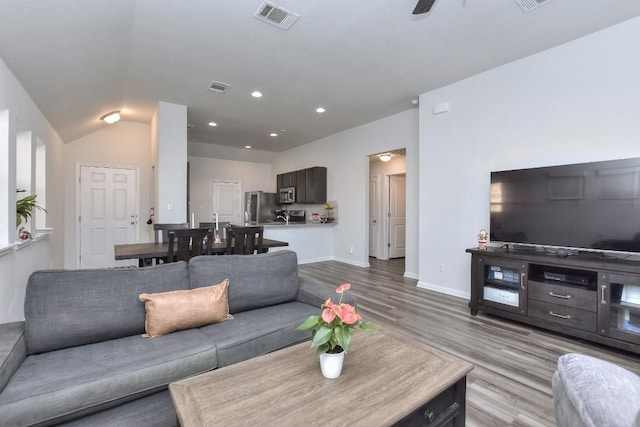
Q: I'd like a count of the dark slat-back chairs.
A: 4